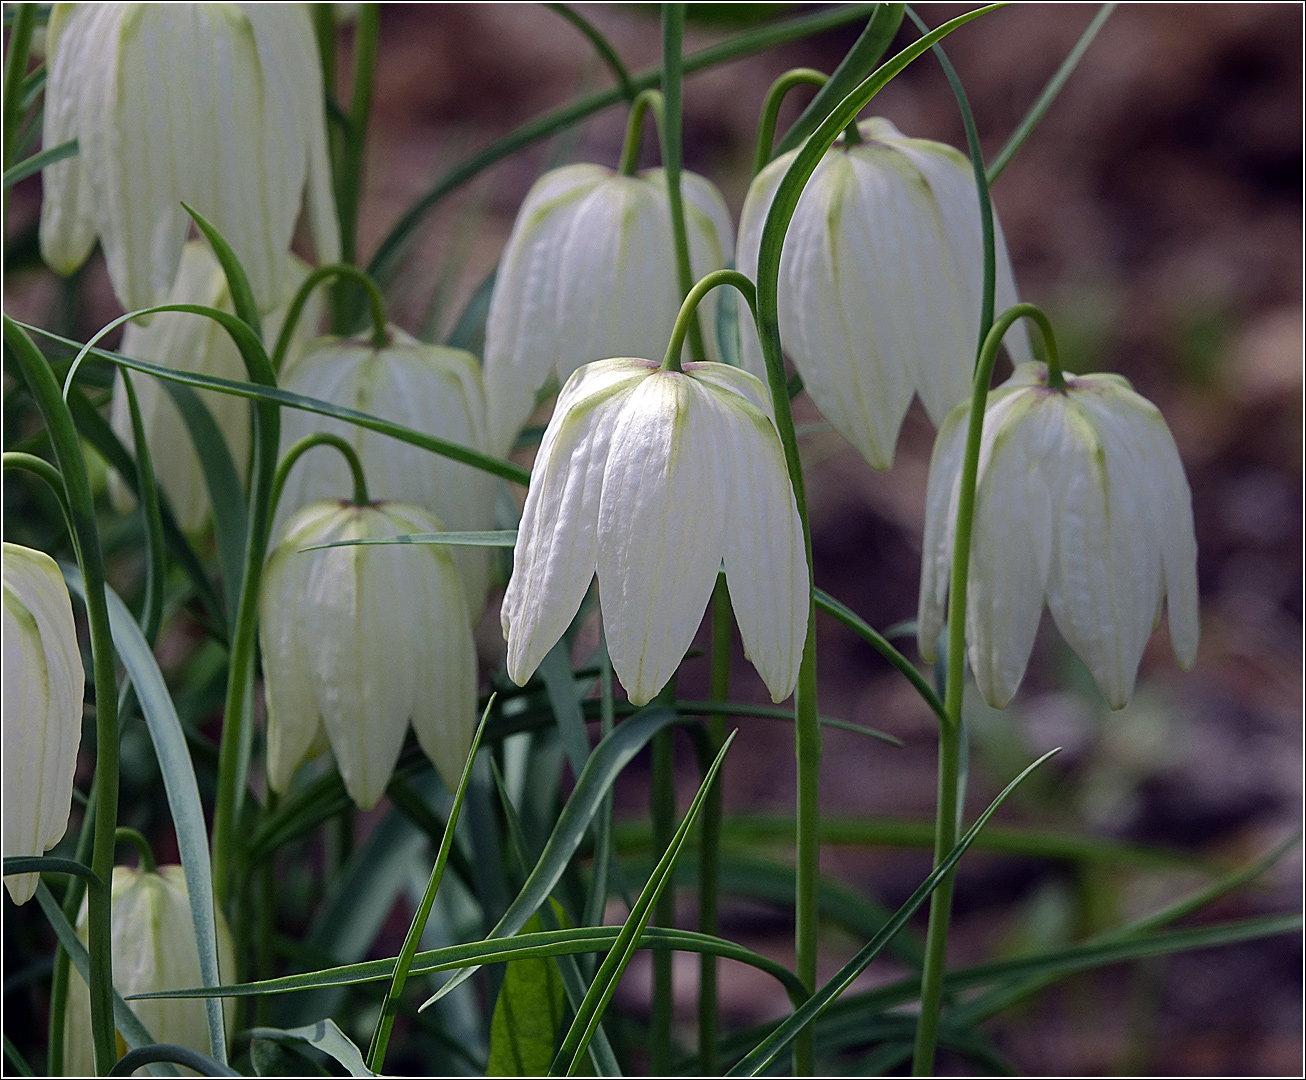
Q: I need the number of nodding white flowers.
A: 10